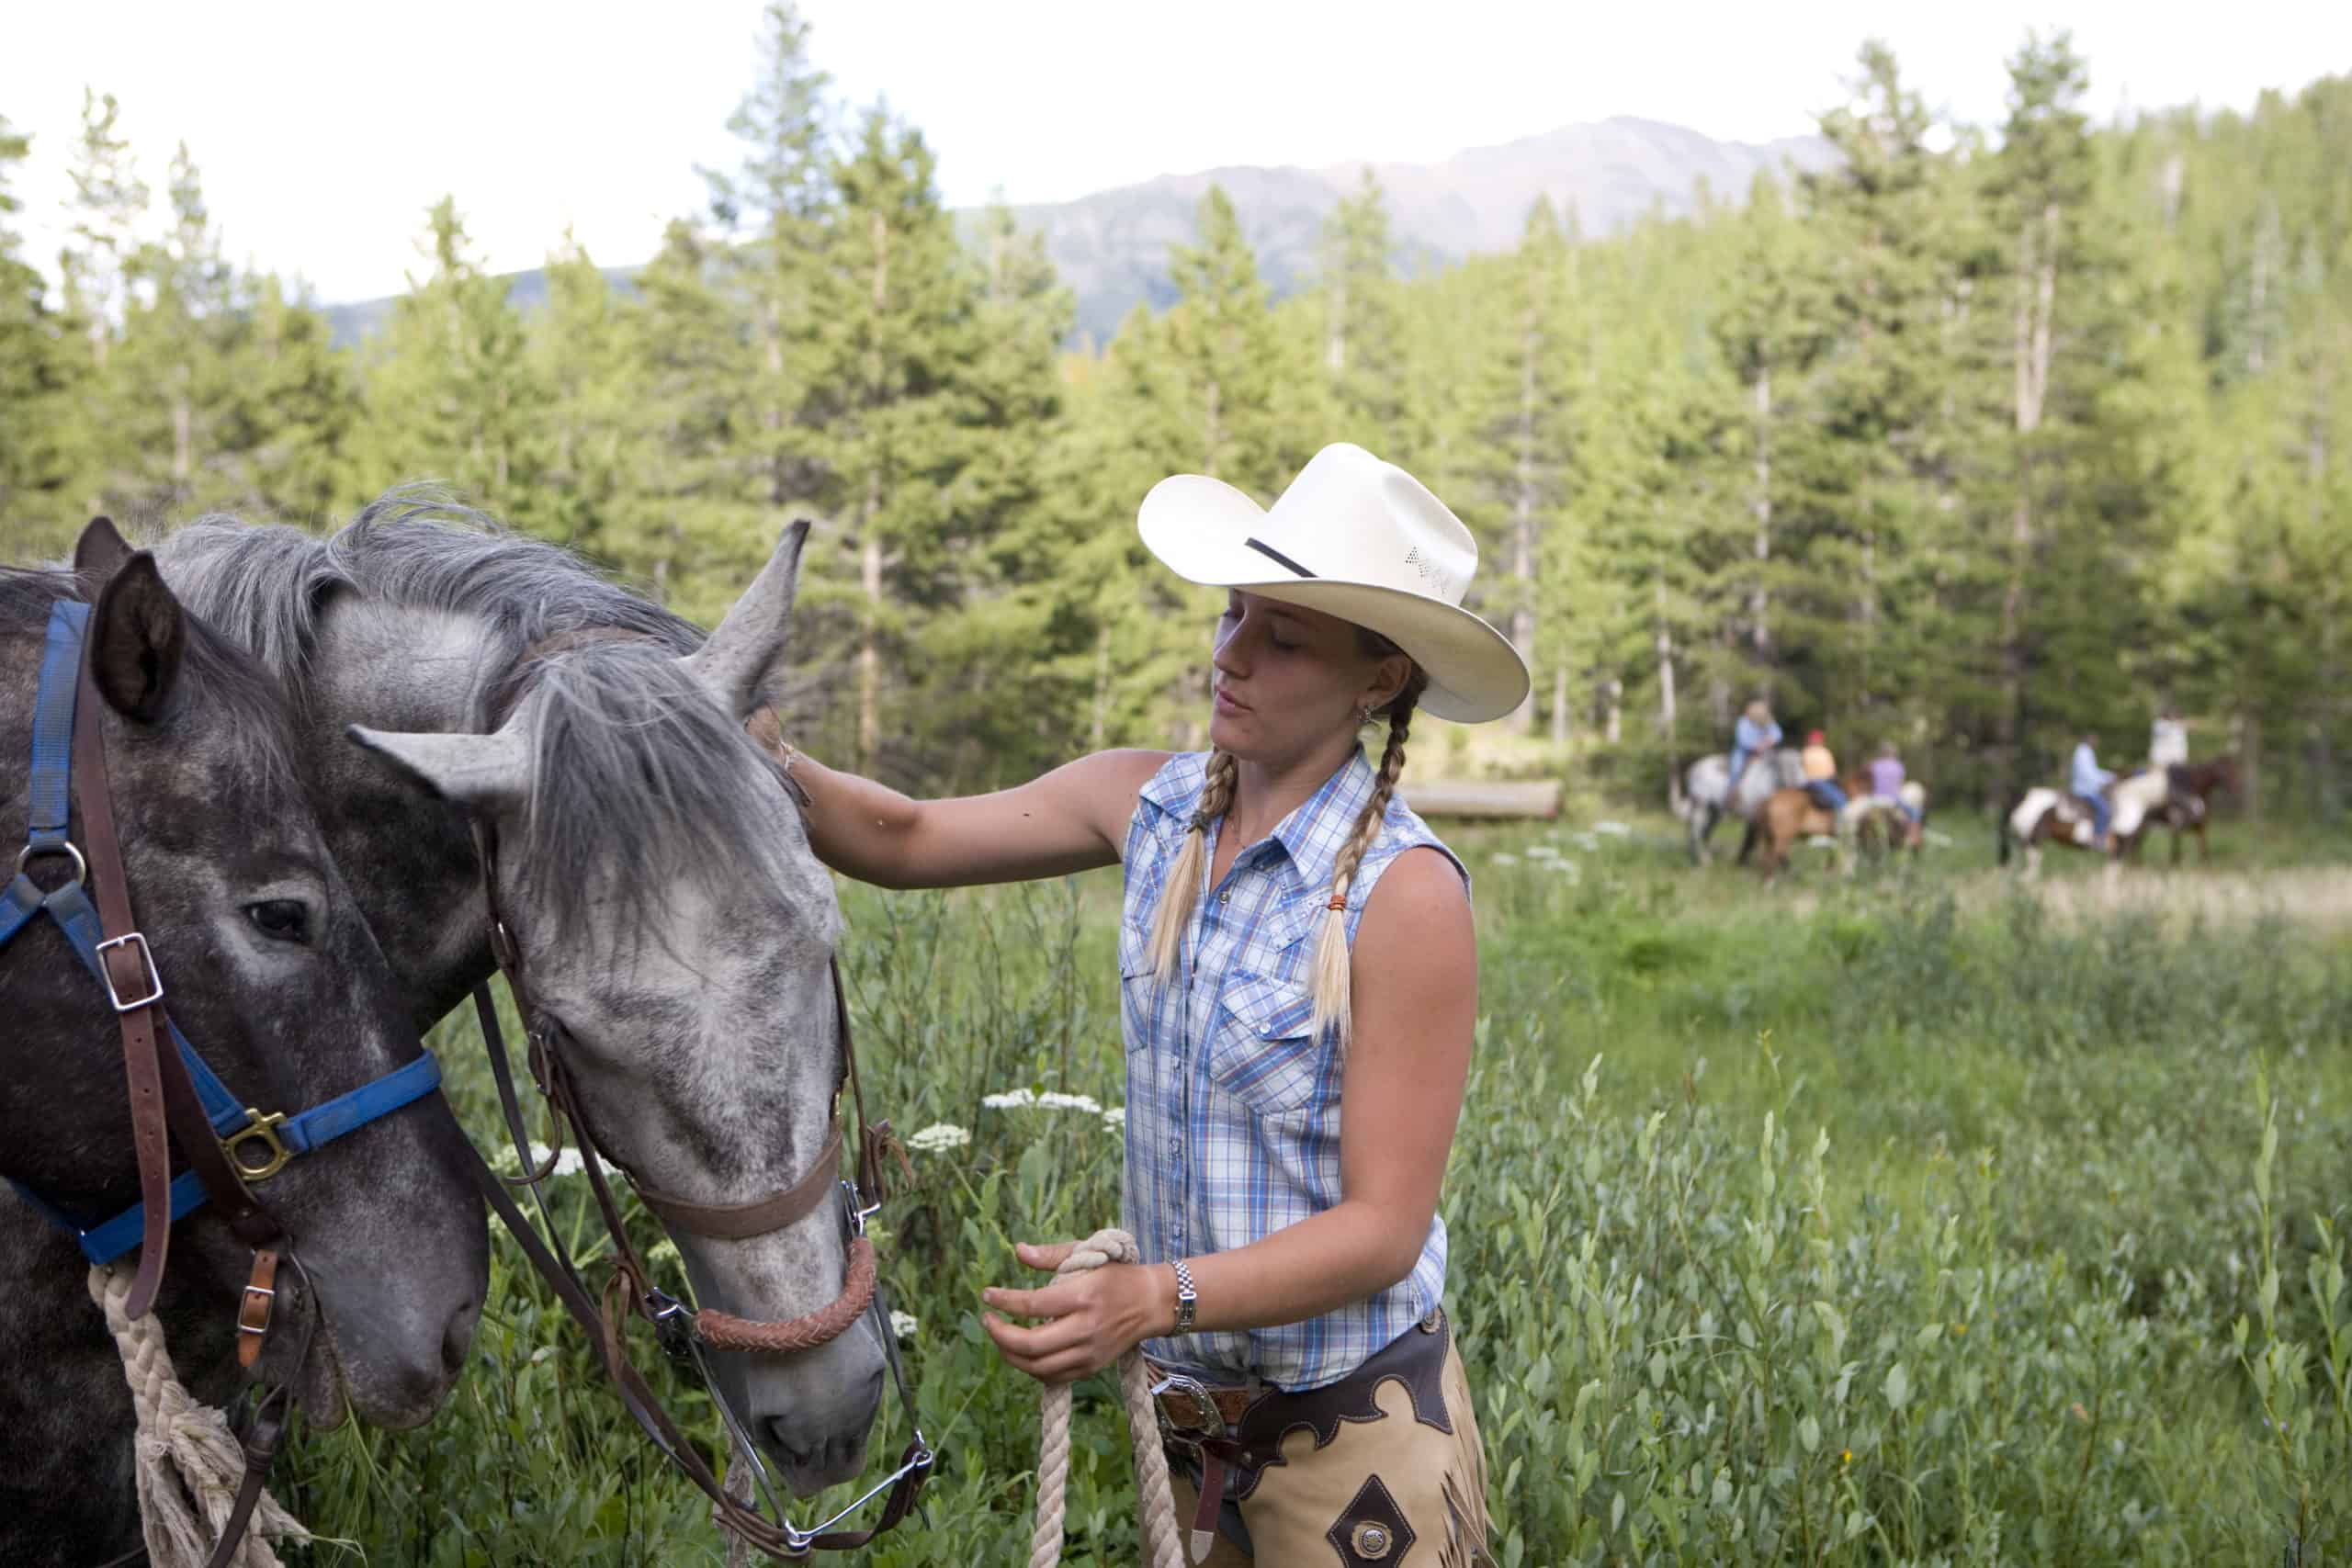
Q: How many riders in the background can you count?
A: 5